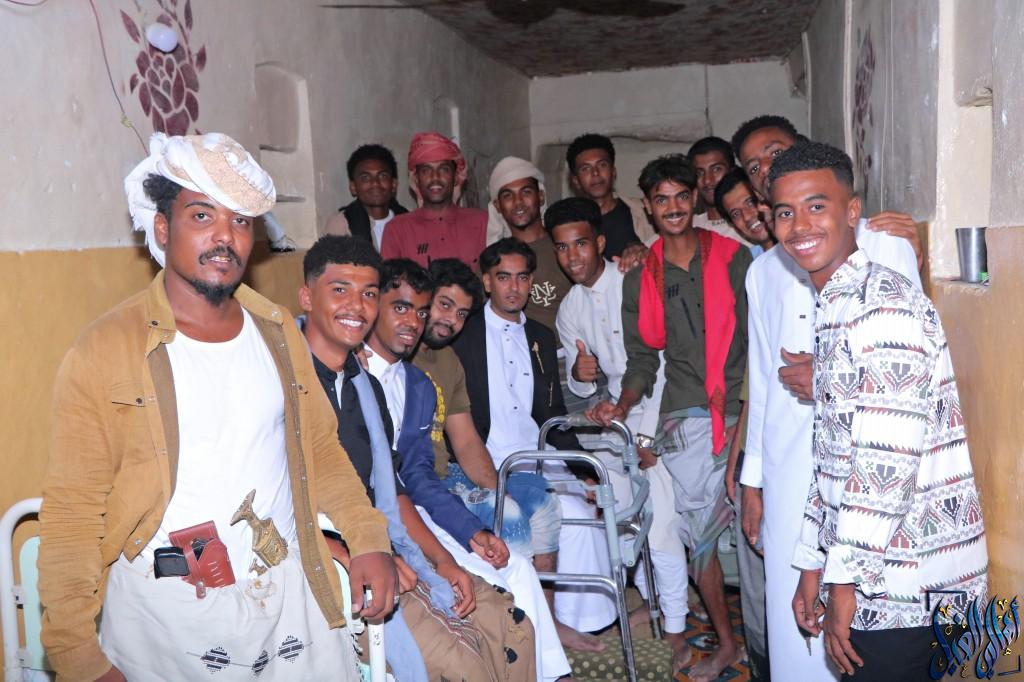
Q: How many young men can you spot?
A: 15